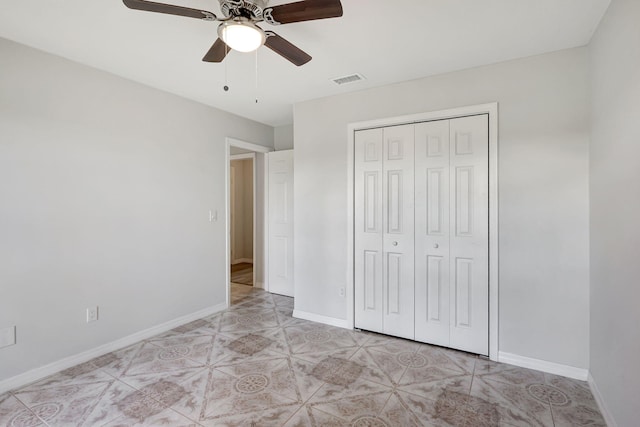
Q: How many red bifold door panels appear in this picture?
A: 0